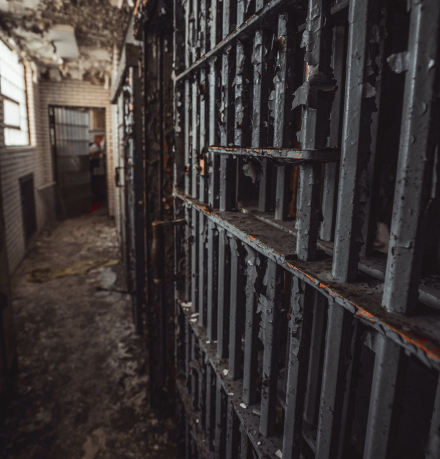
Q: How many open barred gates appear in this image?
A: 1